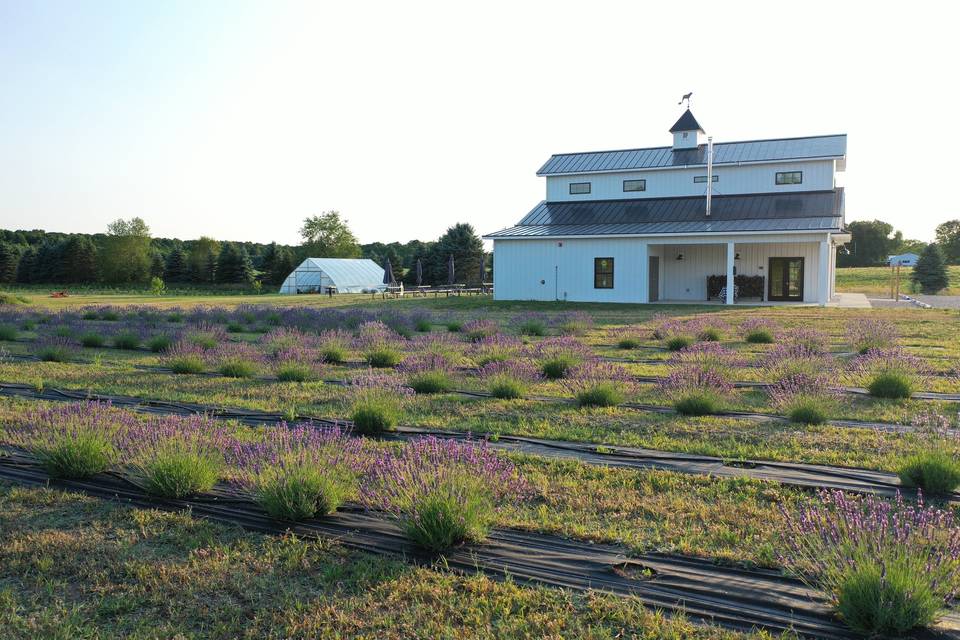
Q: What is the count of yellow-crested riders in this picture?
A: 0